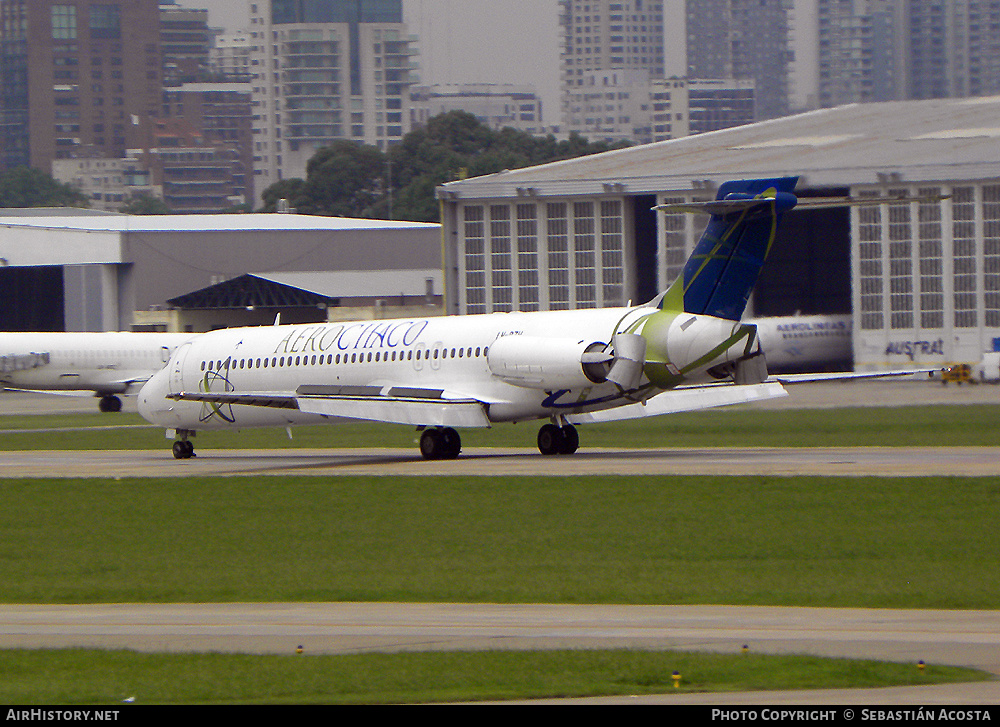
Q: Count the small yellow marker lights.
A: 4